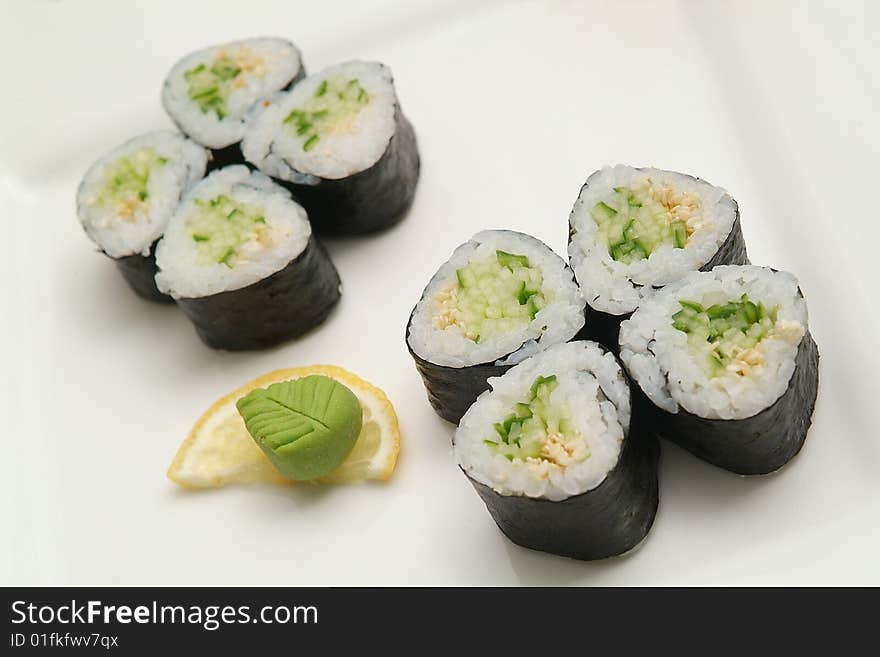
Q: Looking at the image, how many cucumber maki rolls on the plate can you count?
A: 8